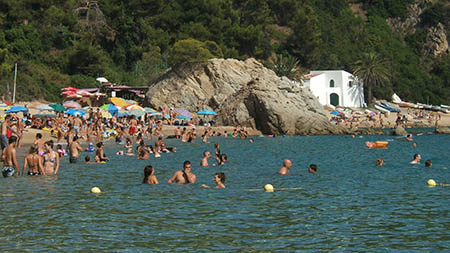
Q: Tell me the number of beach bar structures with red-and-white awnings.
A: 1